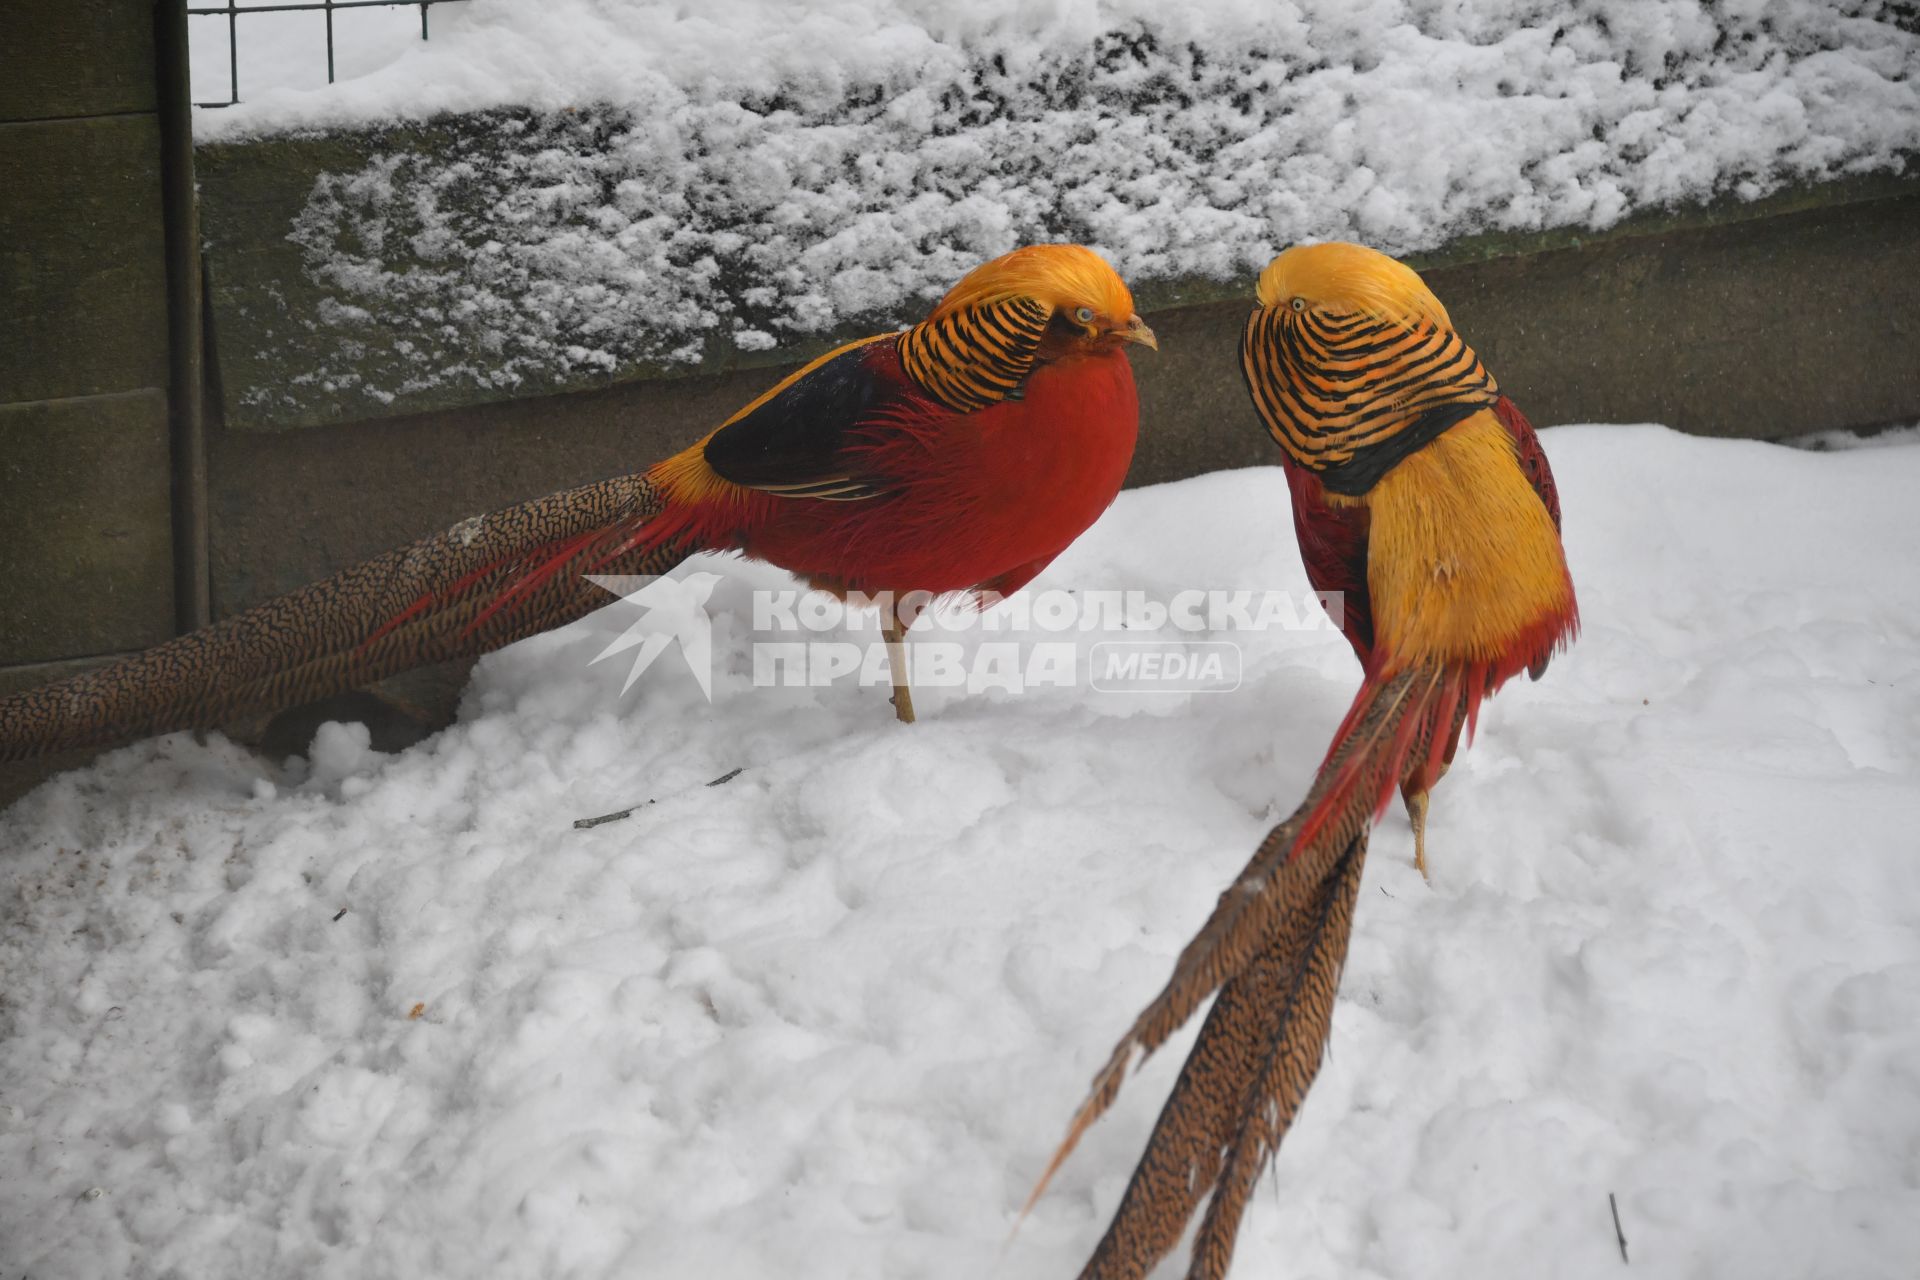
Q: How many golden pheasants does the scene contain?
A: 2